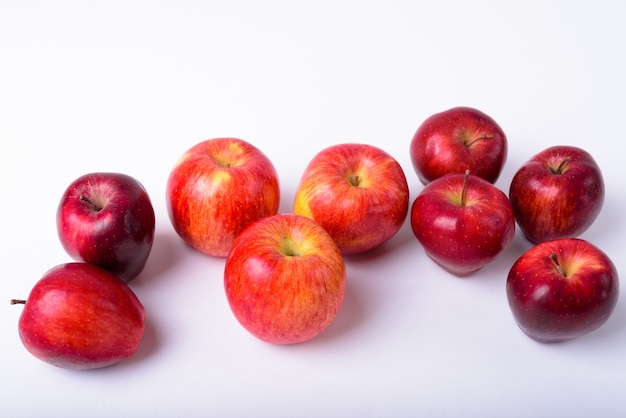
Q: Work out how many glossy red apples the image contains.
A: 9